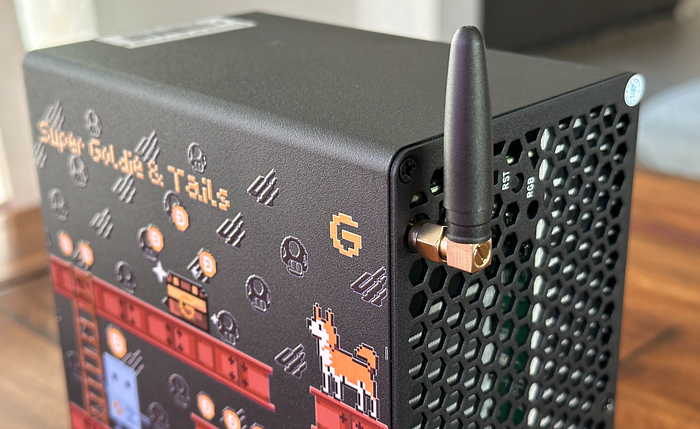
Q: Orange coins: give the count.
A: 9